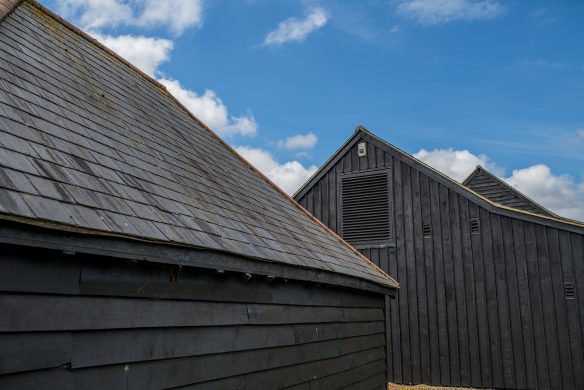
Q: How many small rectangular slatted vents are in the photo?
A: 3